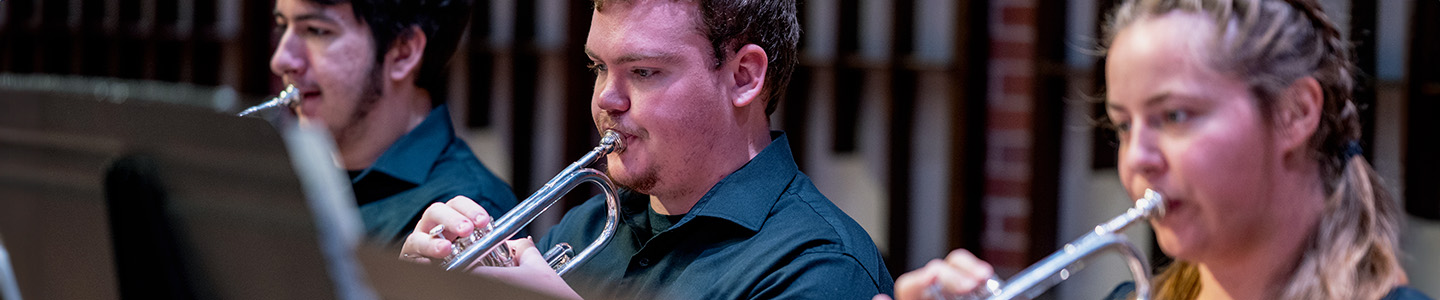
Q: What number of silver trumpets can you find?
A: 3